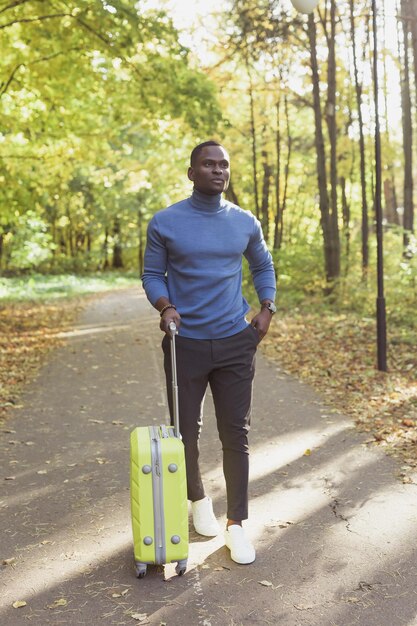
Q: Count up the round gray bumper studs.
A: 4